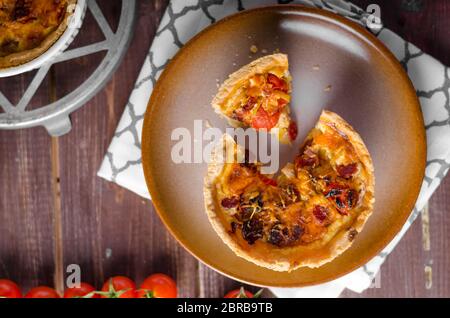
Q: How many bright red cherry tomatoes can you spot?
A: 6